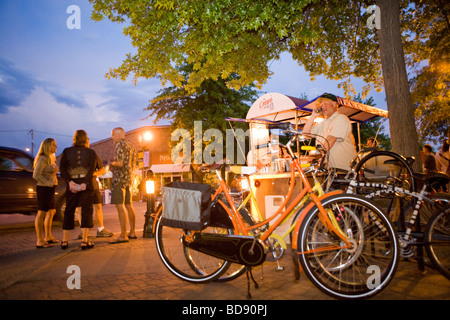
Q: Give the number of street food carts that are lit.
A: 1